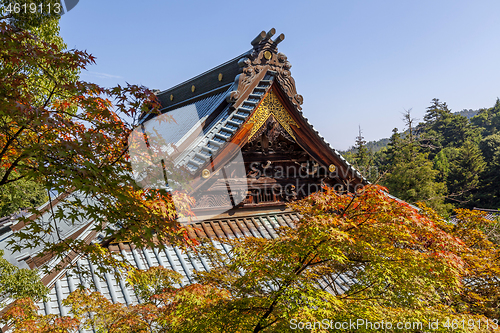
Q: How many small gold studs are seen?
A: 6